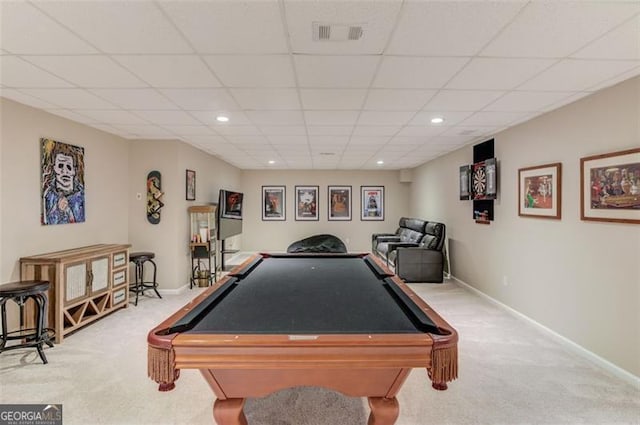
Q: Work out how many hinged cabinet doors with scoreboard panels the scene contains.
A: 2